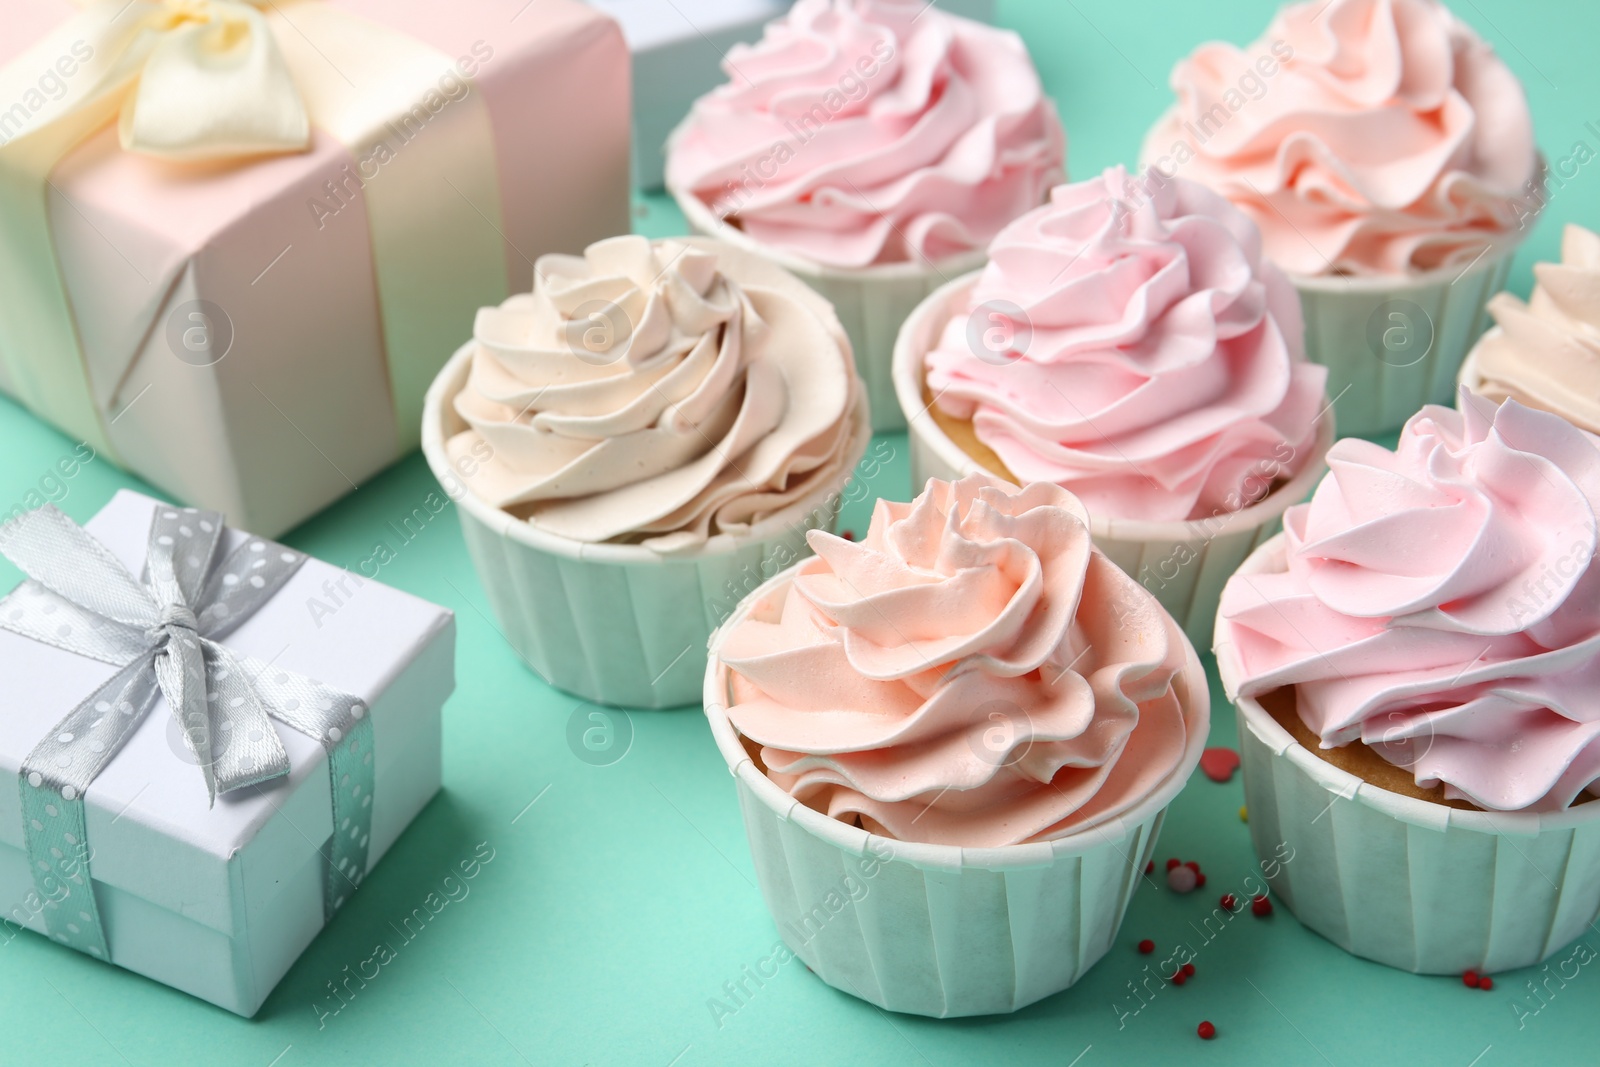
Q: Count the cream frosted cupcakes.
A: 2